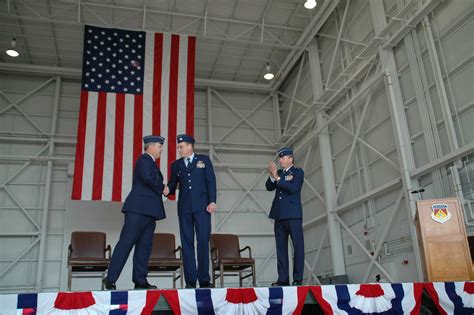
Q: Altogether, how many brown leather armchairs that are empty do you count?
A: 3